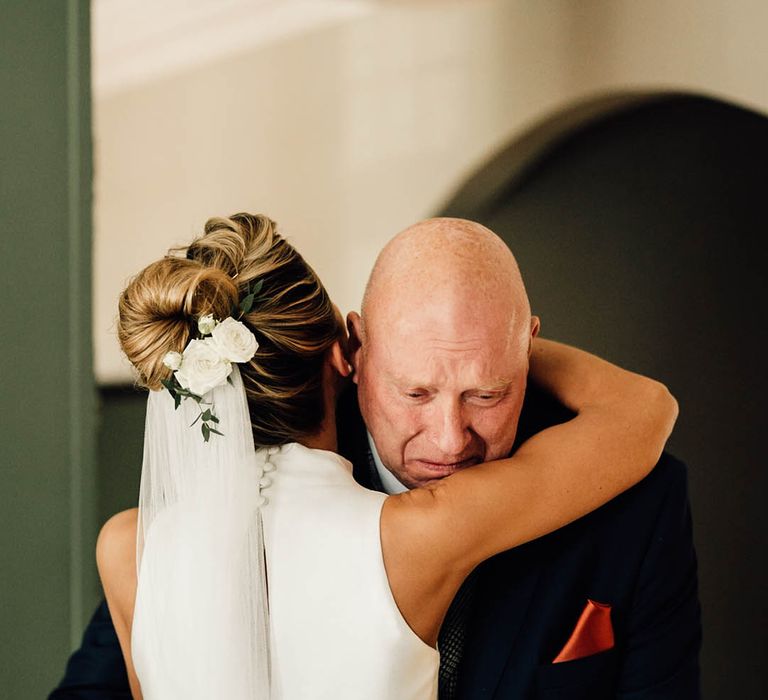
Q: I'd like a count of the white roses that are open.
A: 2